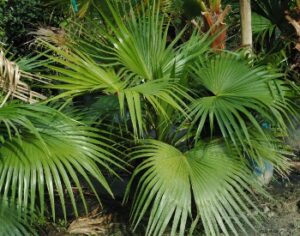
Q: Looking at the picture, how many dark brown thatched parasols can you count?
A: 0